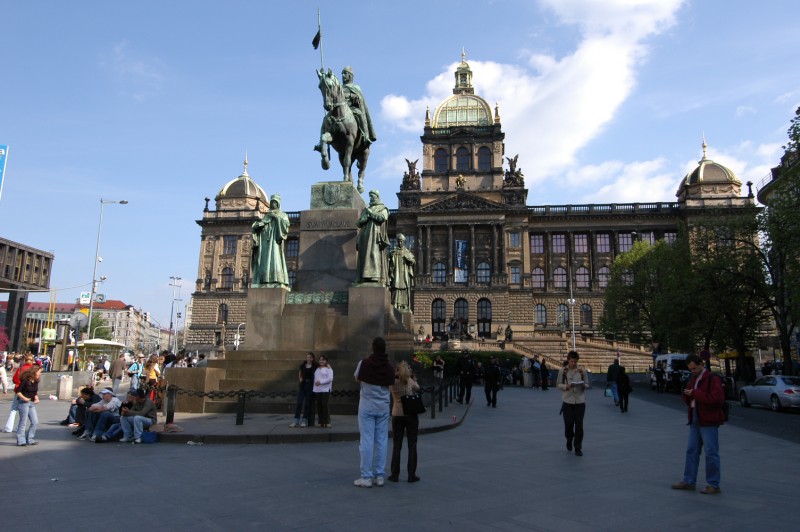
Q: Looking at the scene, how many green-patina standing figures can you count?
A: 3